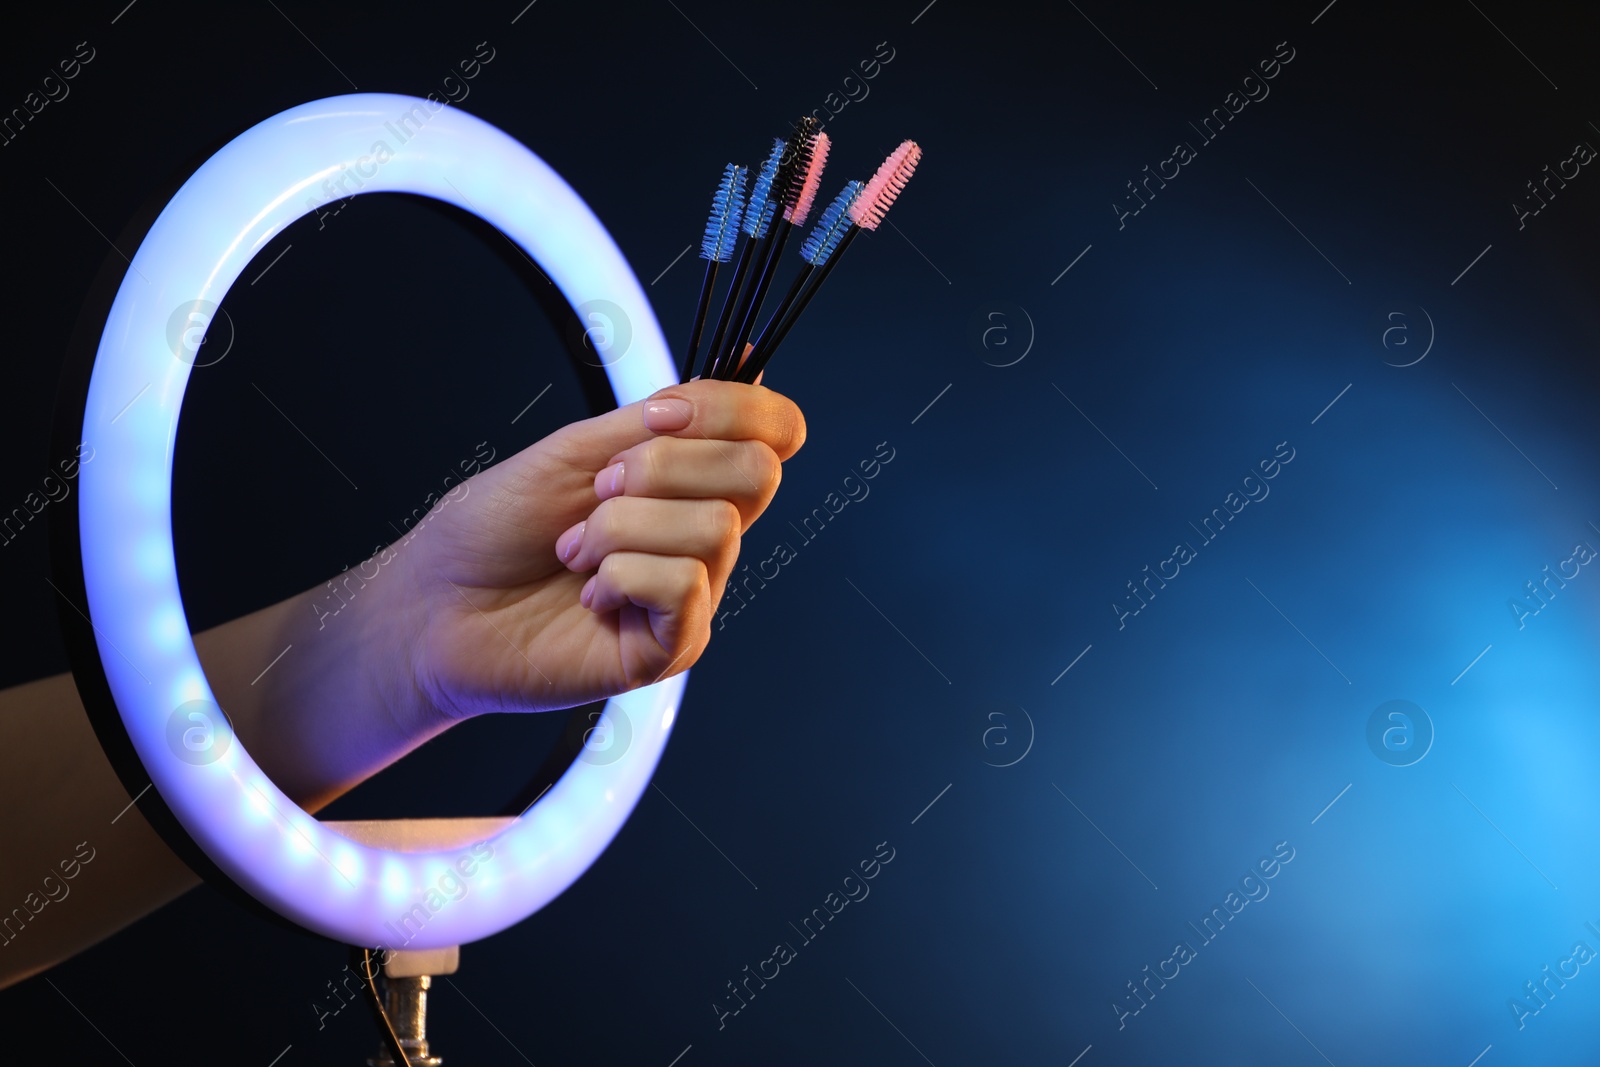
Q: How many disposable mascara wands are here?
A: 6